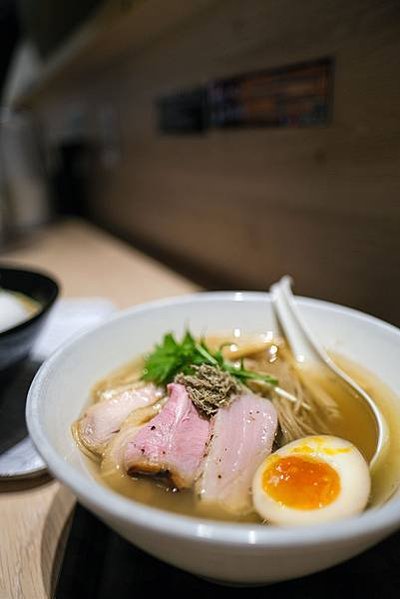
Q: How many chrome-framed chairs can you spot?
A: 0